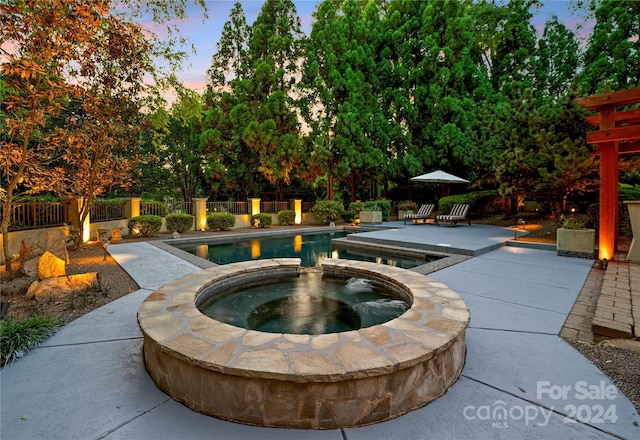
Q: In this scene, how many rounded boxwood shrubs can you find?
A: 5